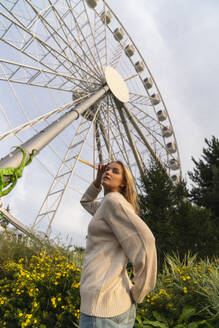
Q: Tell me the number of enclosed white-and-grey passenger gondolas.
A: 12